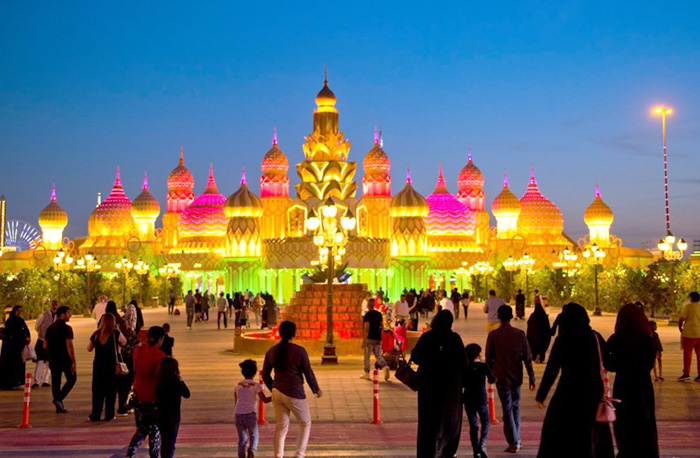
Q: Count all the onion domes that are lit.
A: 15